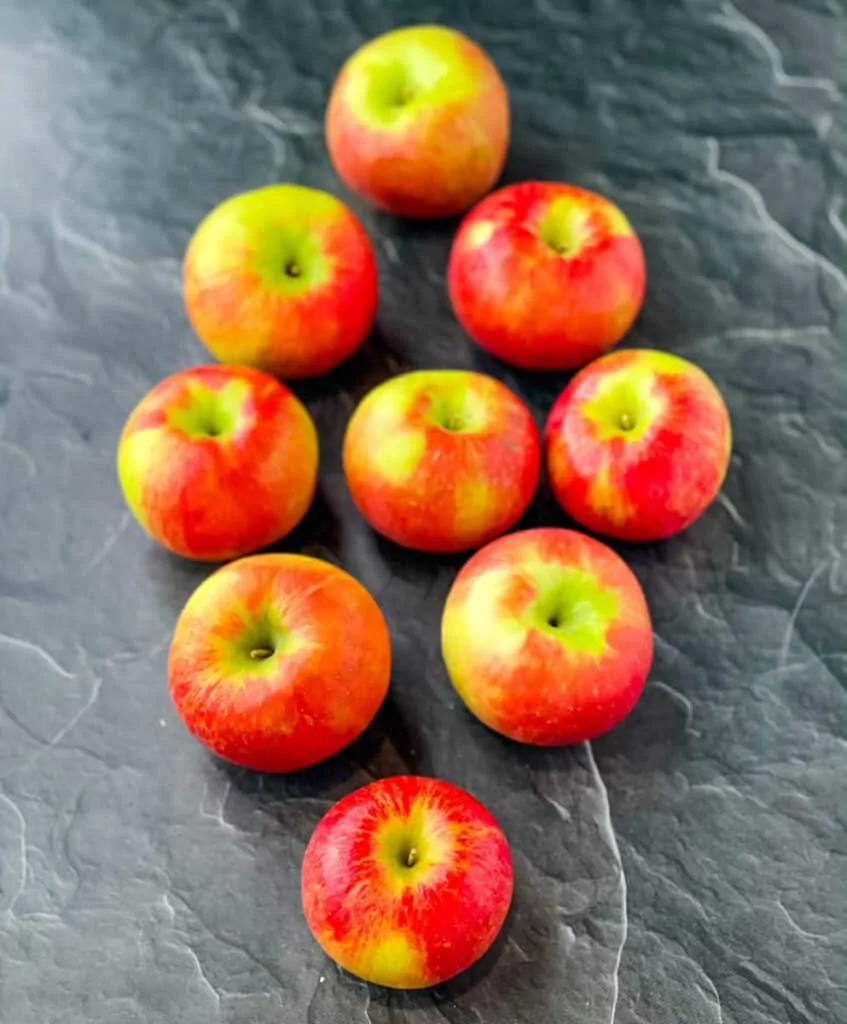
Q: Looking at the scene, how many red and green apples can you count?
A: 9